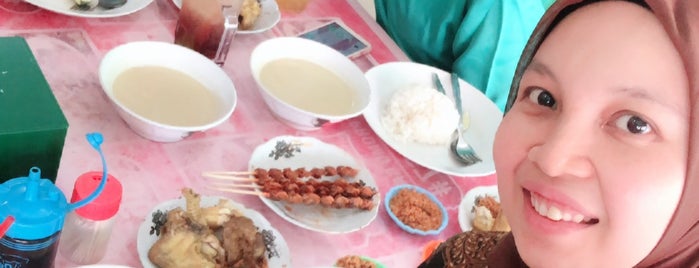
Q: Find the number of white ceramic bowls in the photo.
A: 2